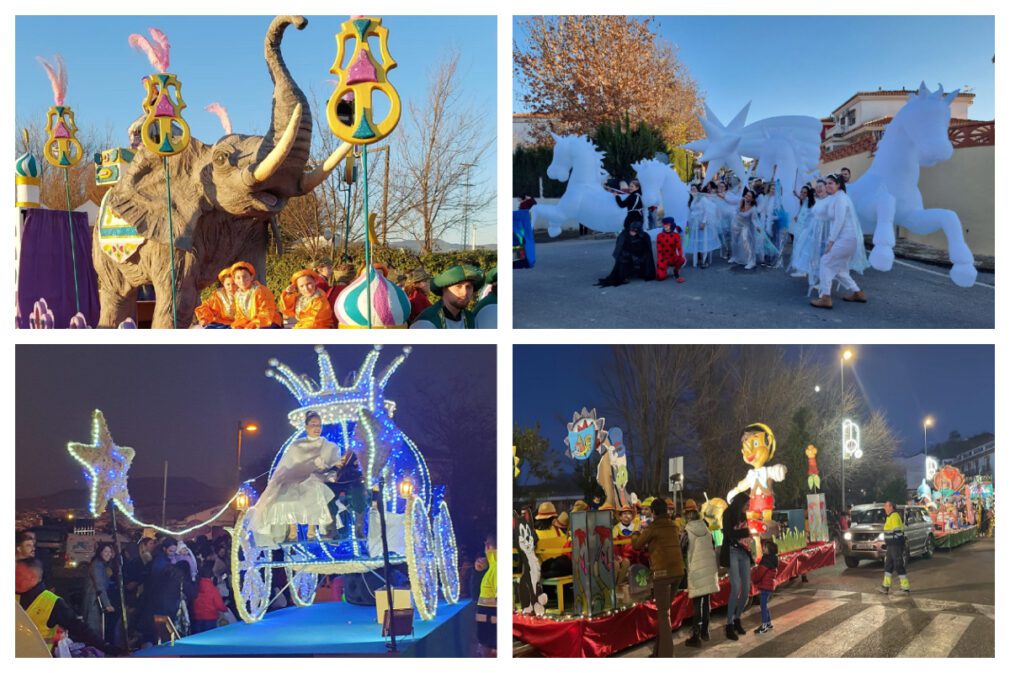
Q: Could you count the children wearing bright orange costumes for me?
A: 3